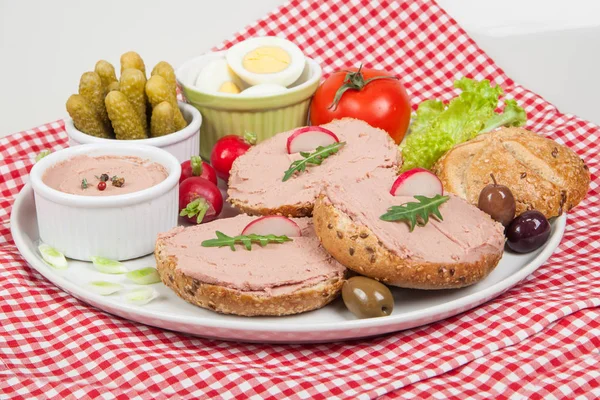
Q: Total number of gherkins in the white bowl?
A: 10